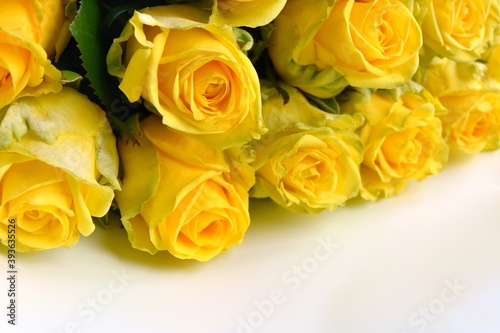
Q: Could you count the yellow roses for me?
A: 10